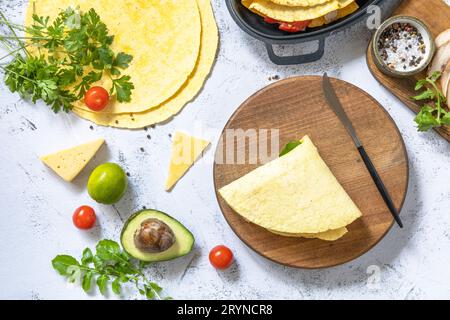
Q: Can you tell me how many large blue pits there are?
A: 0